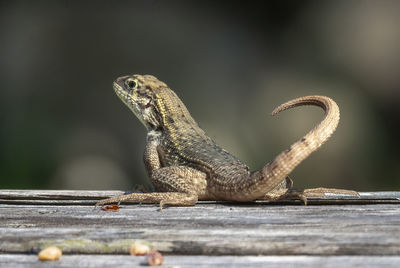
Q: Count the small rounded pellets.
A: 3